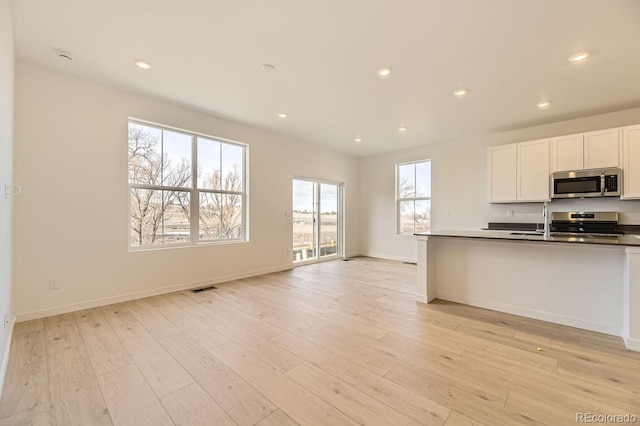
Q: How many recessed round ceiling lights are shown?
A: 8